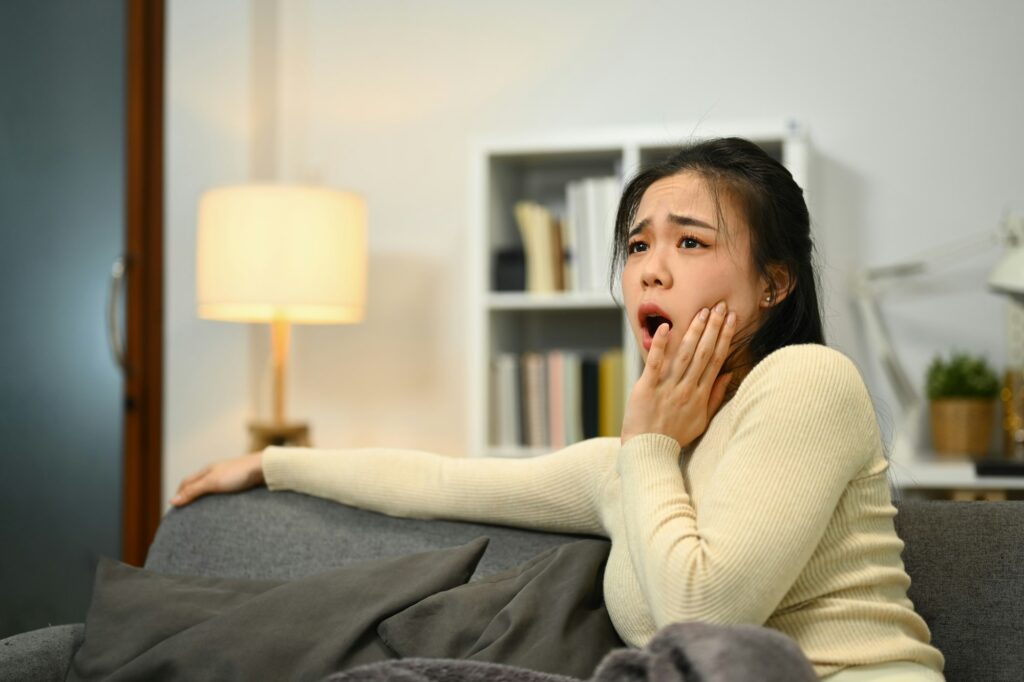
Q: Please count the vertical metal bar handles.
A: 1